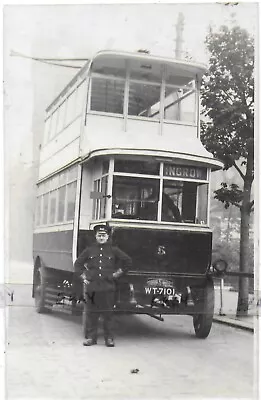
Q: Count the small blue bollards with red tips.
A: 0